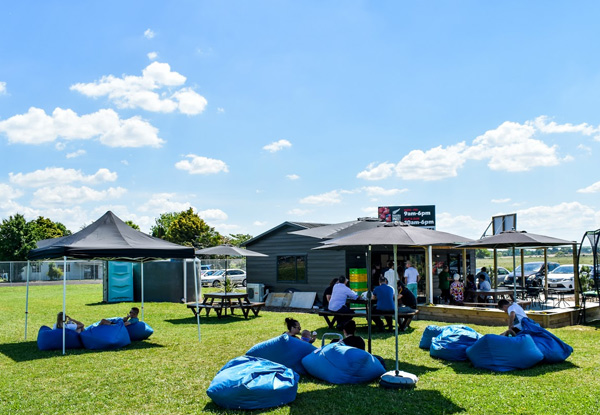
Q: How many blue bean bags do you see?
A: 10